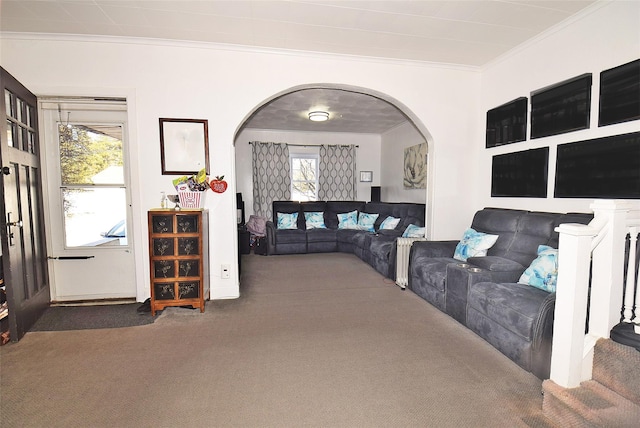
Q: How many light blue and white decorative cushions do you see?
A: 8